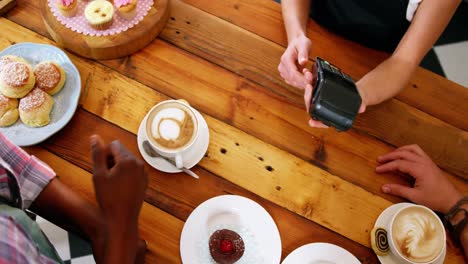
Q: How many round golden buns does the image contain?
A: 5